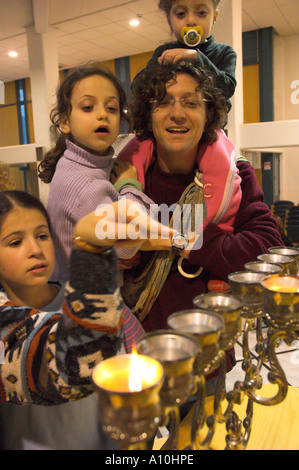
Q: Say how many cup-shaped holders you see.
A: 9